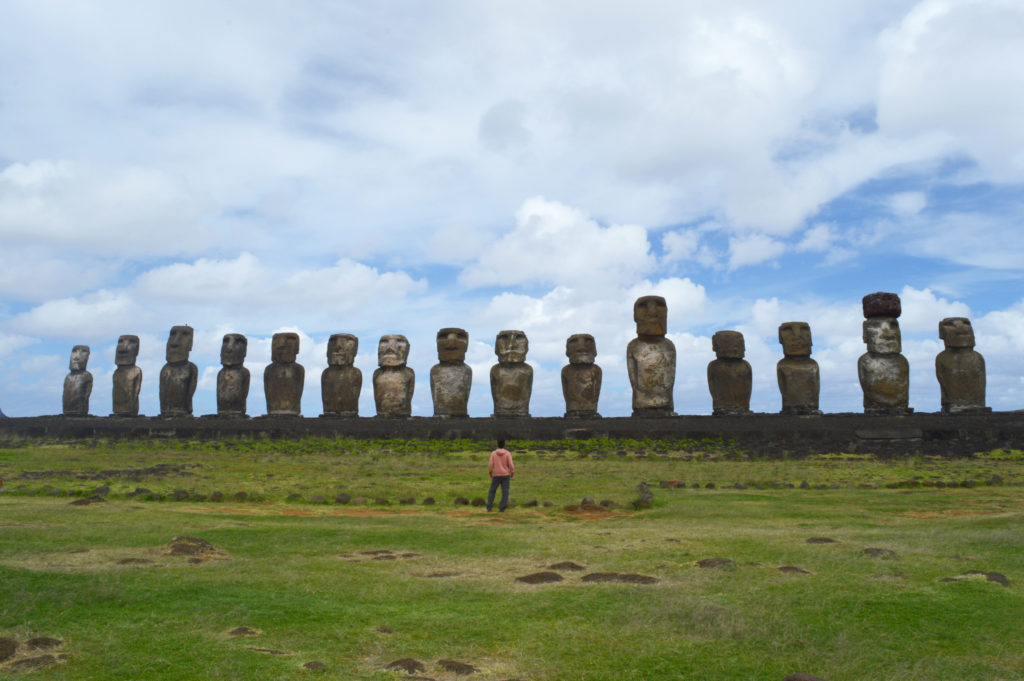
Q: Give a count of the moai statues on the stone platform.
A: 15